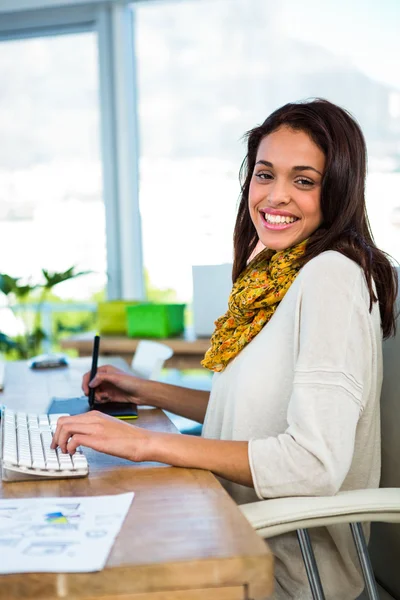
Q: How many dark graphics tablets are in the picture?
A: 1